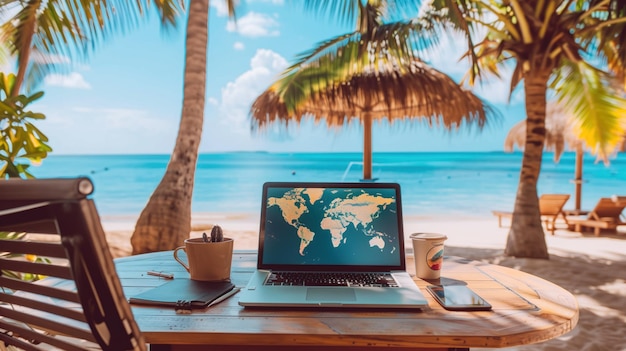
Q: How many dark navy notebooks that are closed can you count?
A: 1